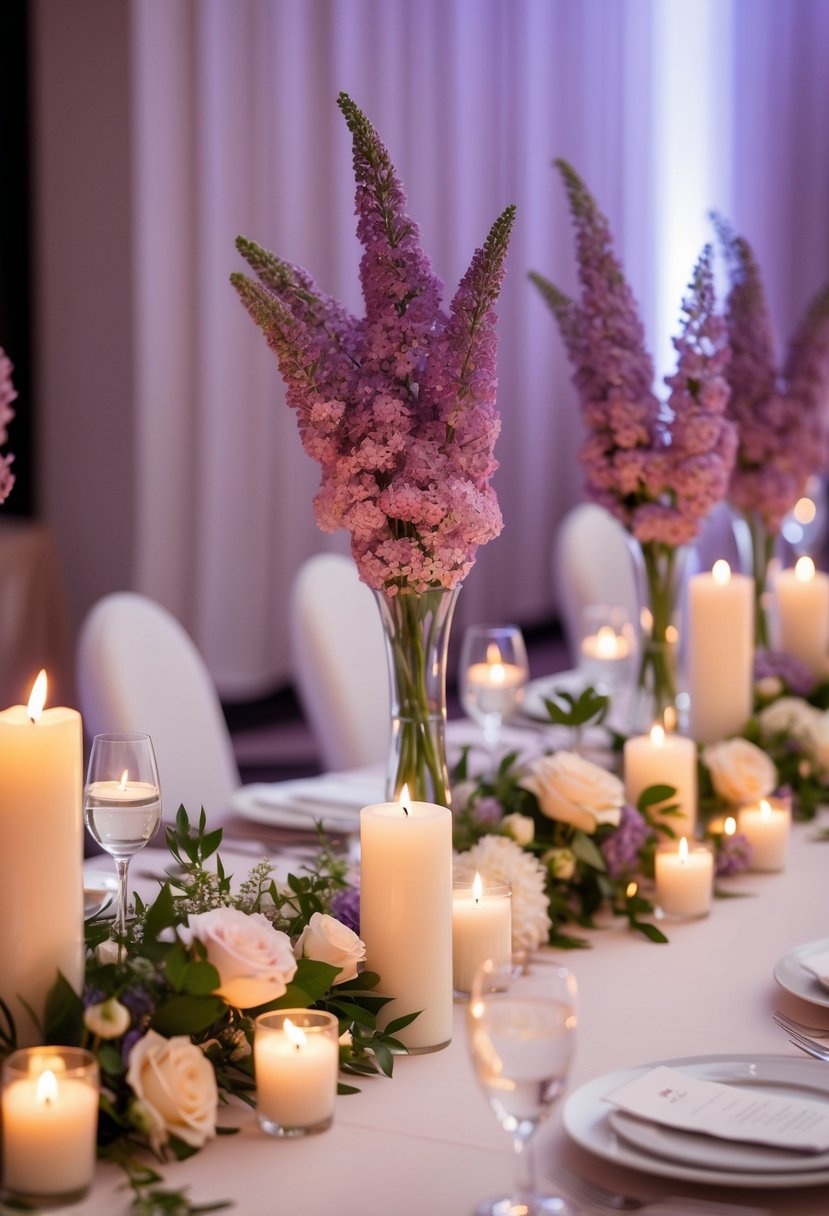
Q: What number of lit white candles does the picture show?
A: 13